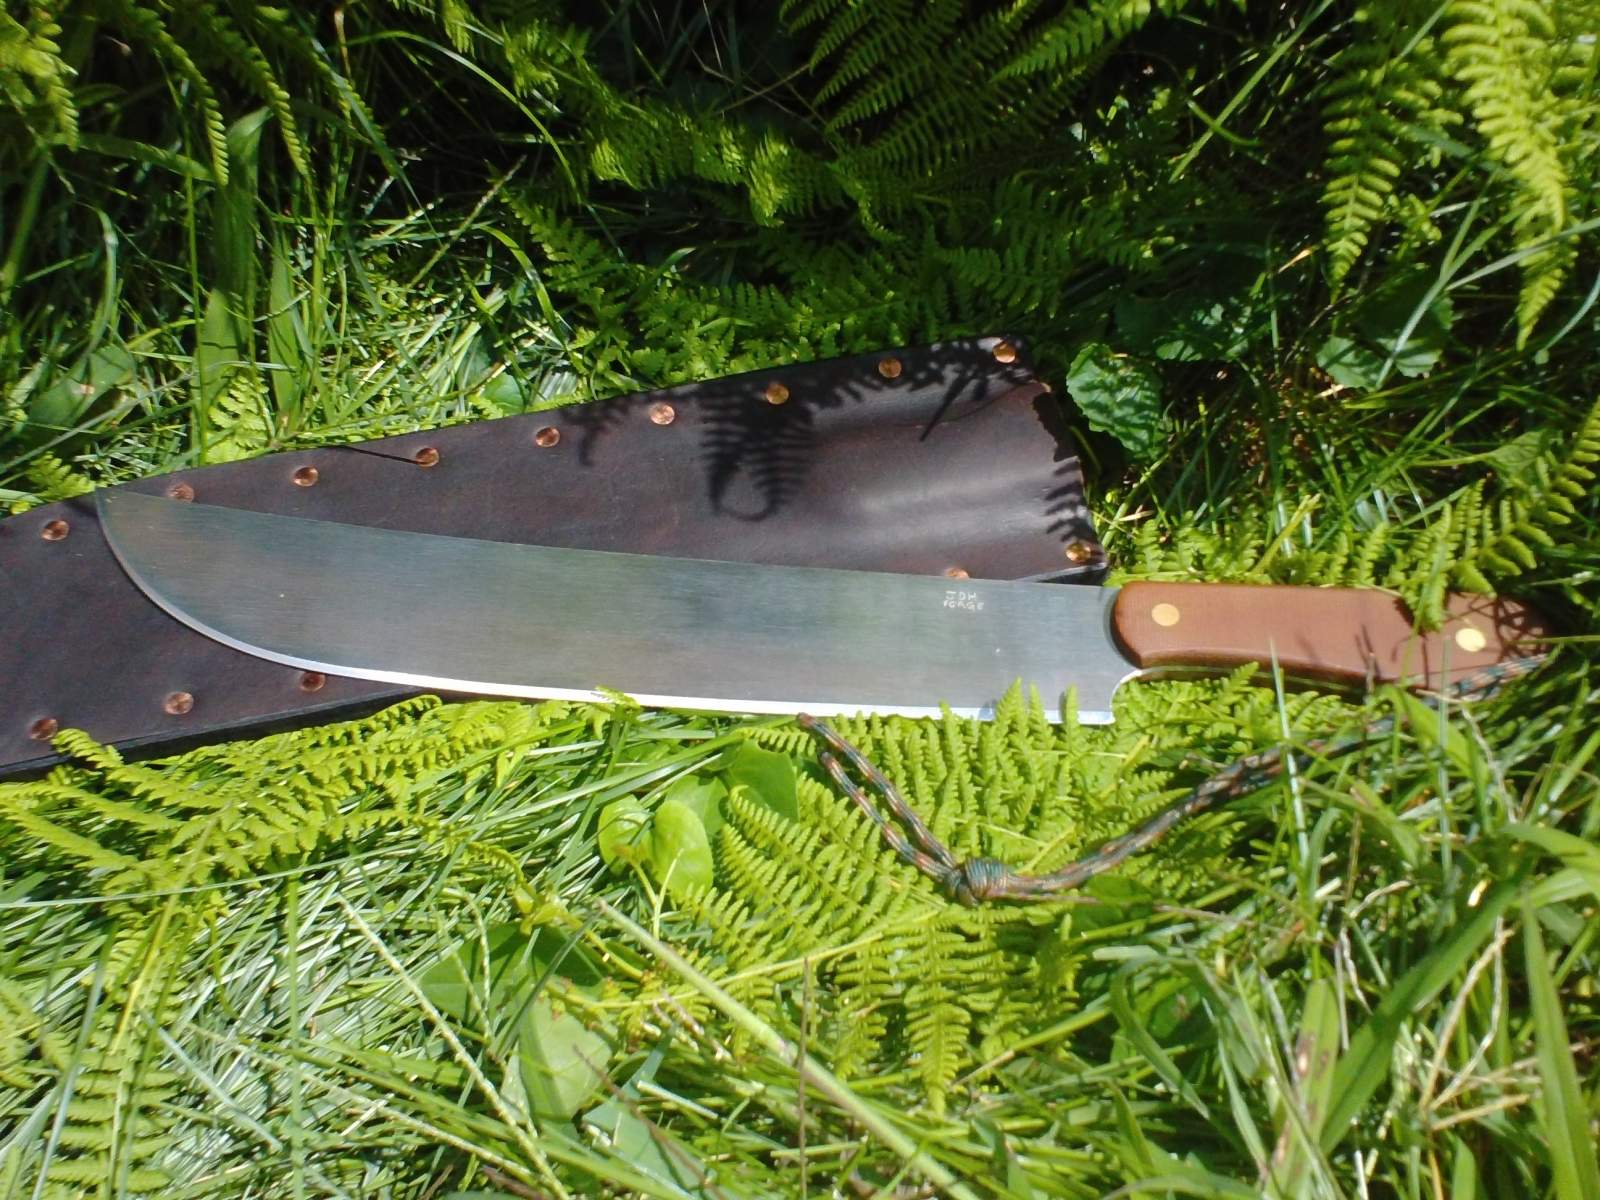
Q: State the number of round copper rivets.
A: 14